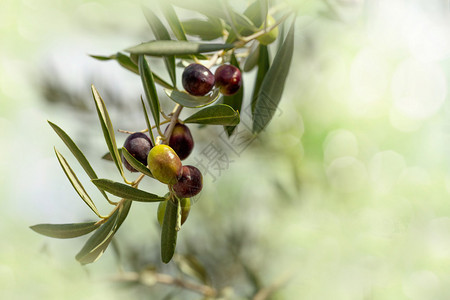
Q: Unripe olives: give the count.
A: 3